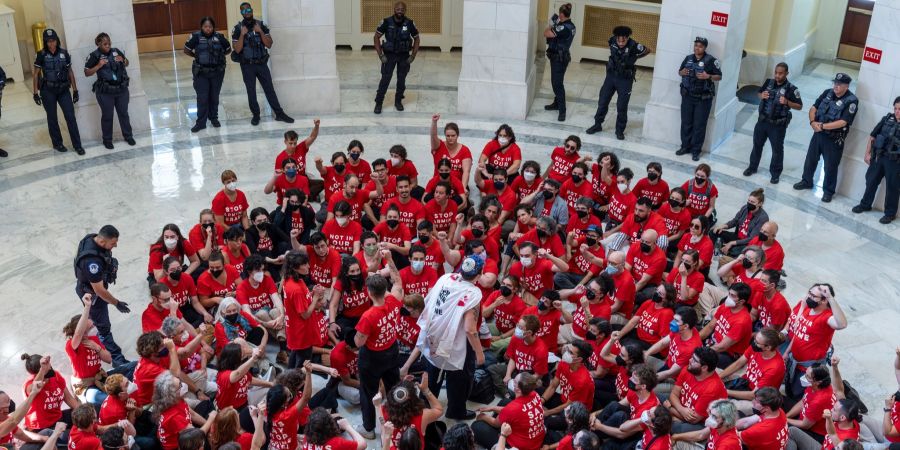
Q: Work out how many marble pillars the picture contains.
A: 5